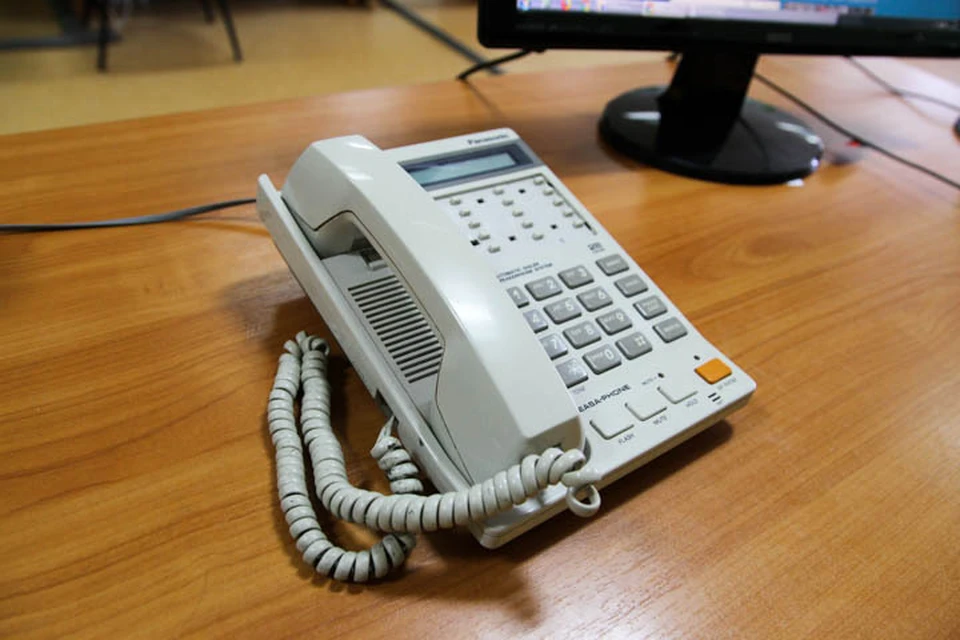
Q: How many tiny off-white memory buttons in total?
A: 15